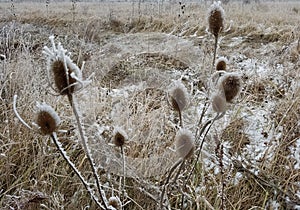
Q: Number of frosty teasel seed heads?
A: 10